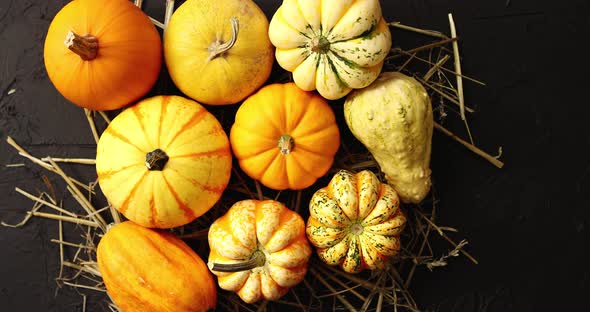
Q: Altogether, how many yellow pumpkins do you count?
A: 2